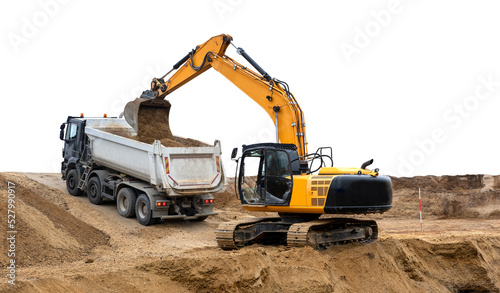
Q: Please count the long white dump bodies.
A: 1